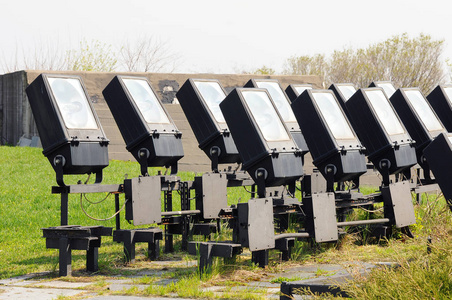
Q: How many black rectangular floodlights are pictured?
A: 13